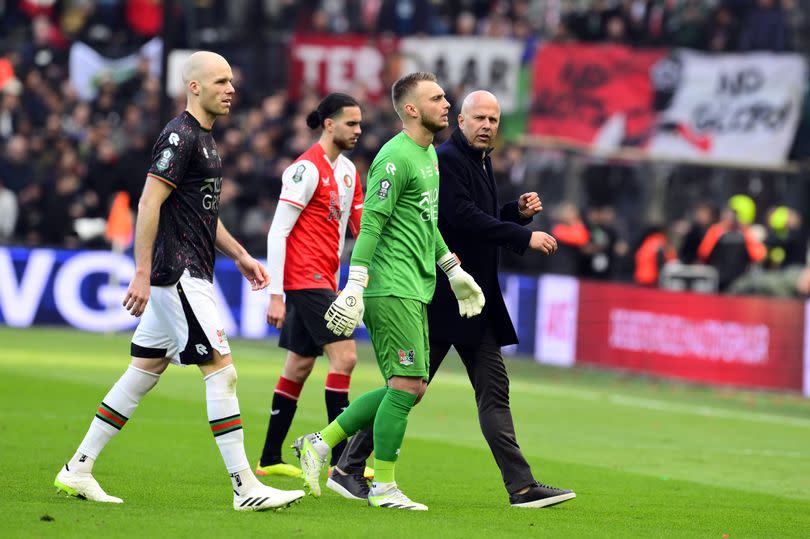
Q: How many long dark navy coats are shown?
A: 1